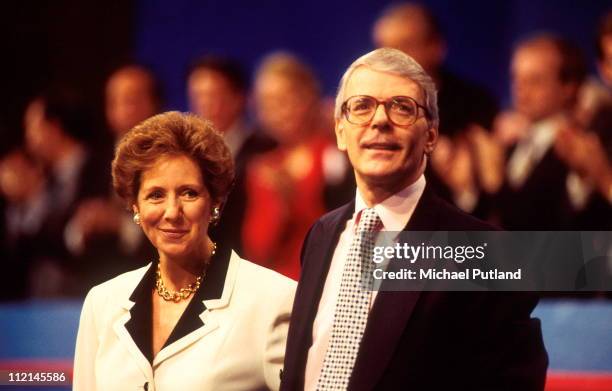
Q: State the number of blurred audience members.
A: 7